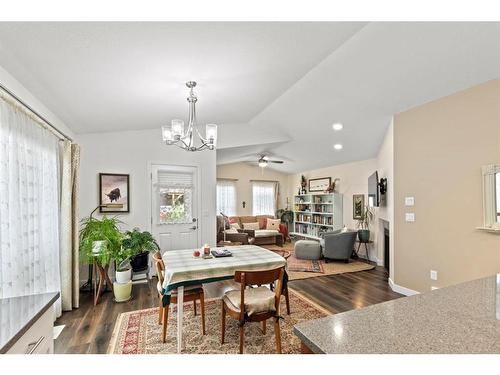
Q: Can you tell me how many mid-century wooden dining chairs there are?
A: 3